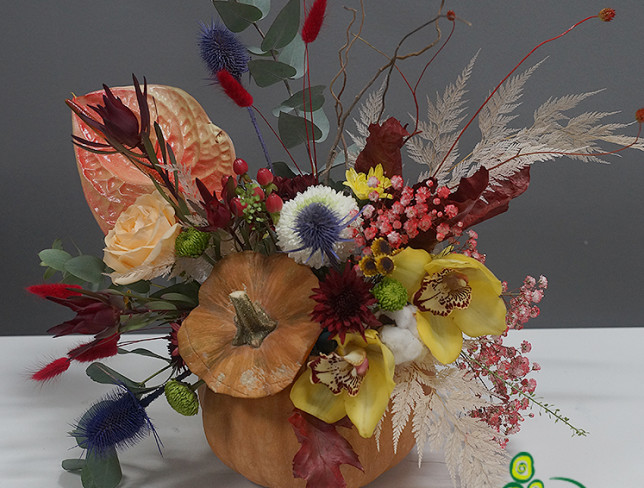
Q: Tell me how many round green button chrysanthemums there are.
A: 3